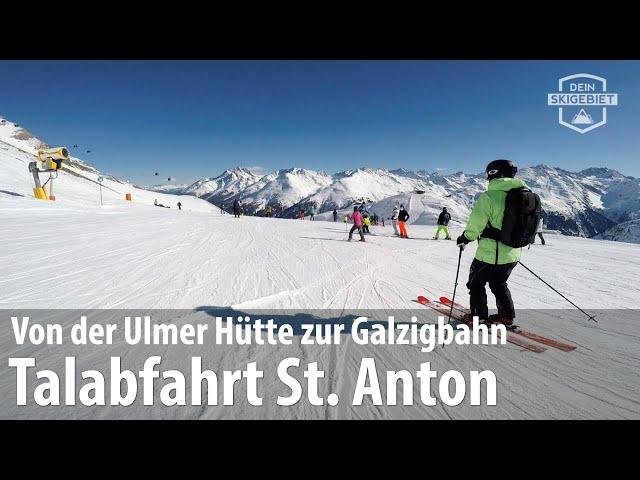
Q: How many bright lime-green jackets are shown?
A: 1